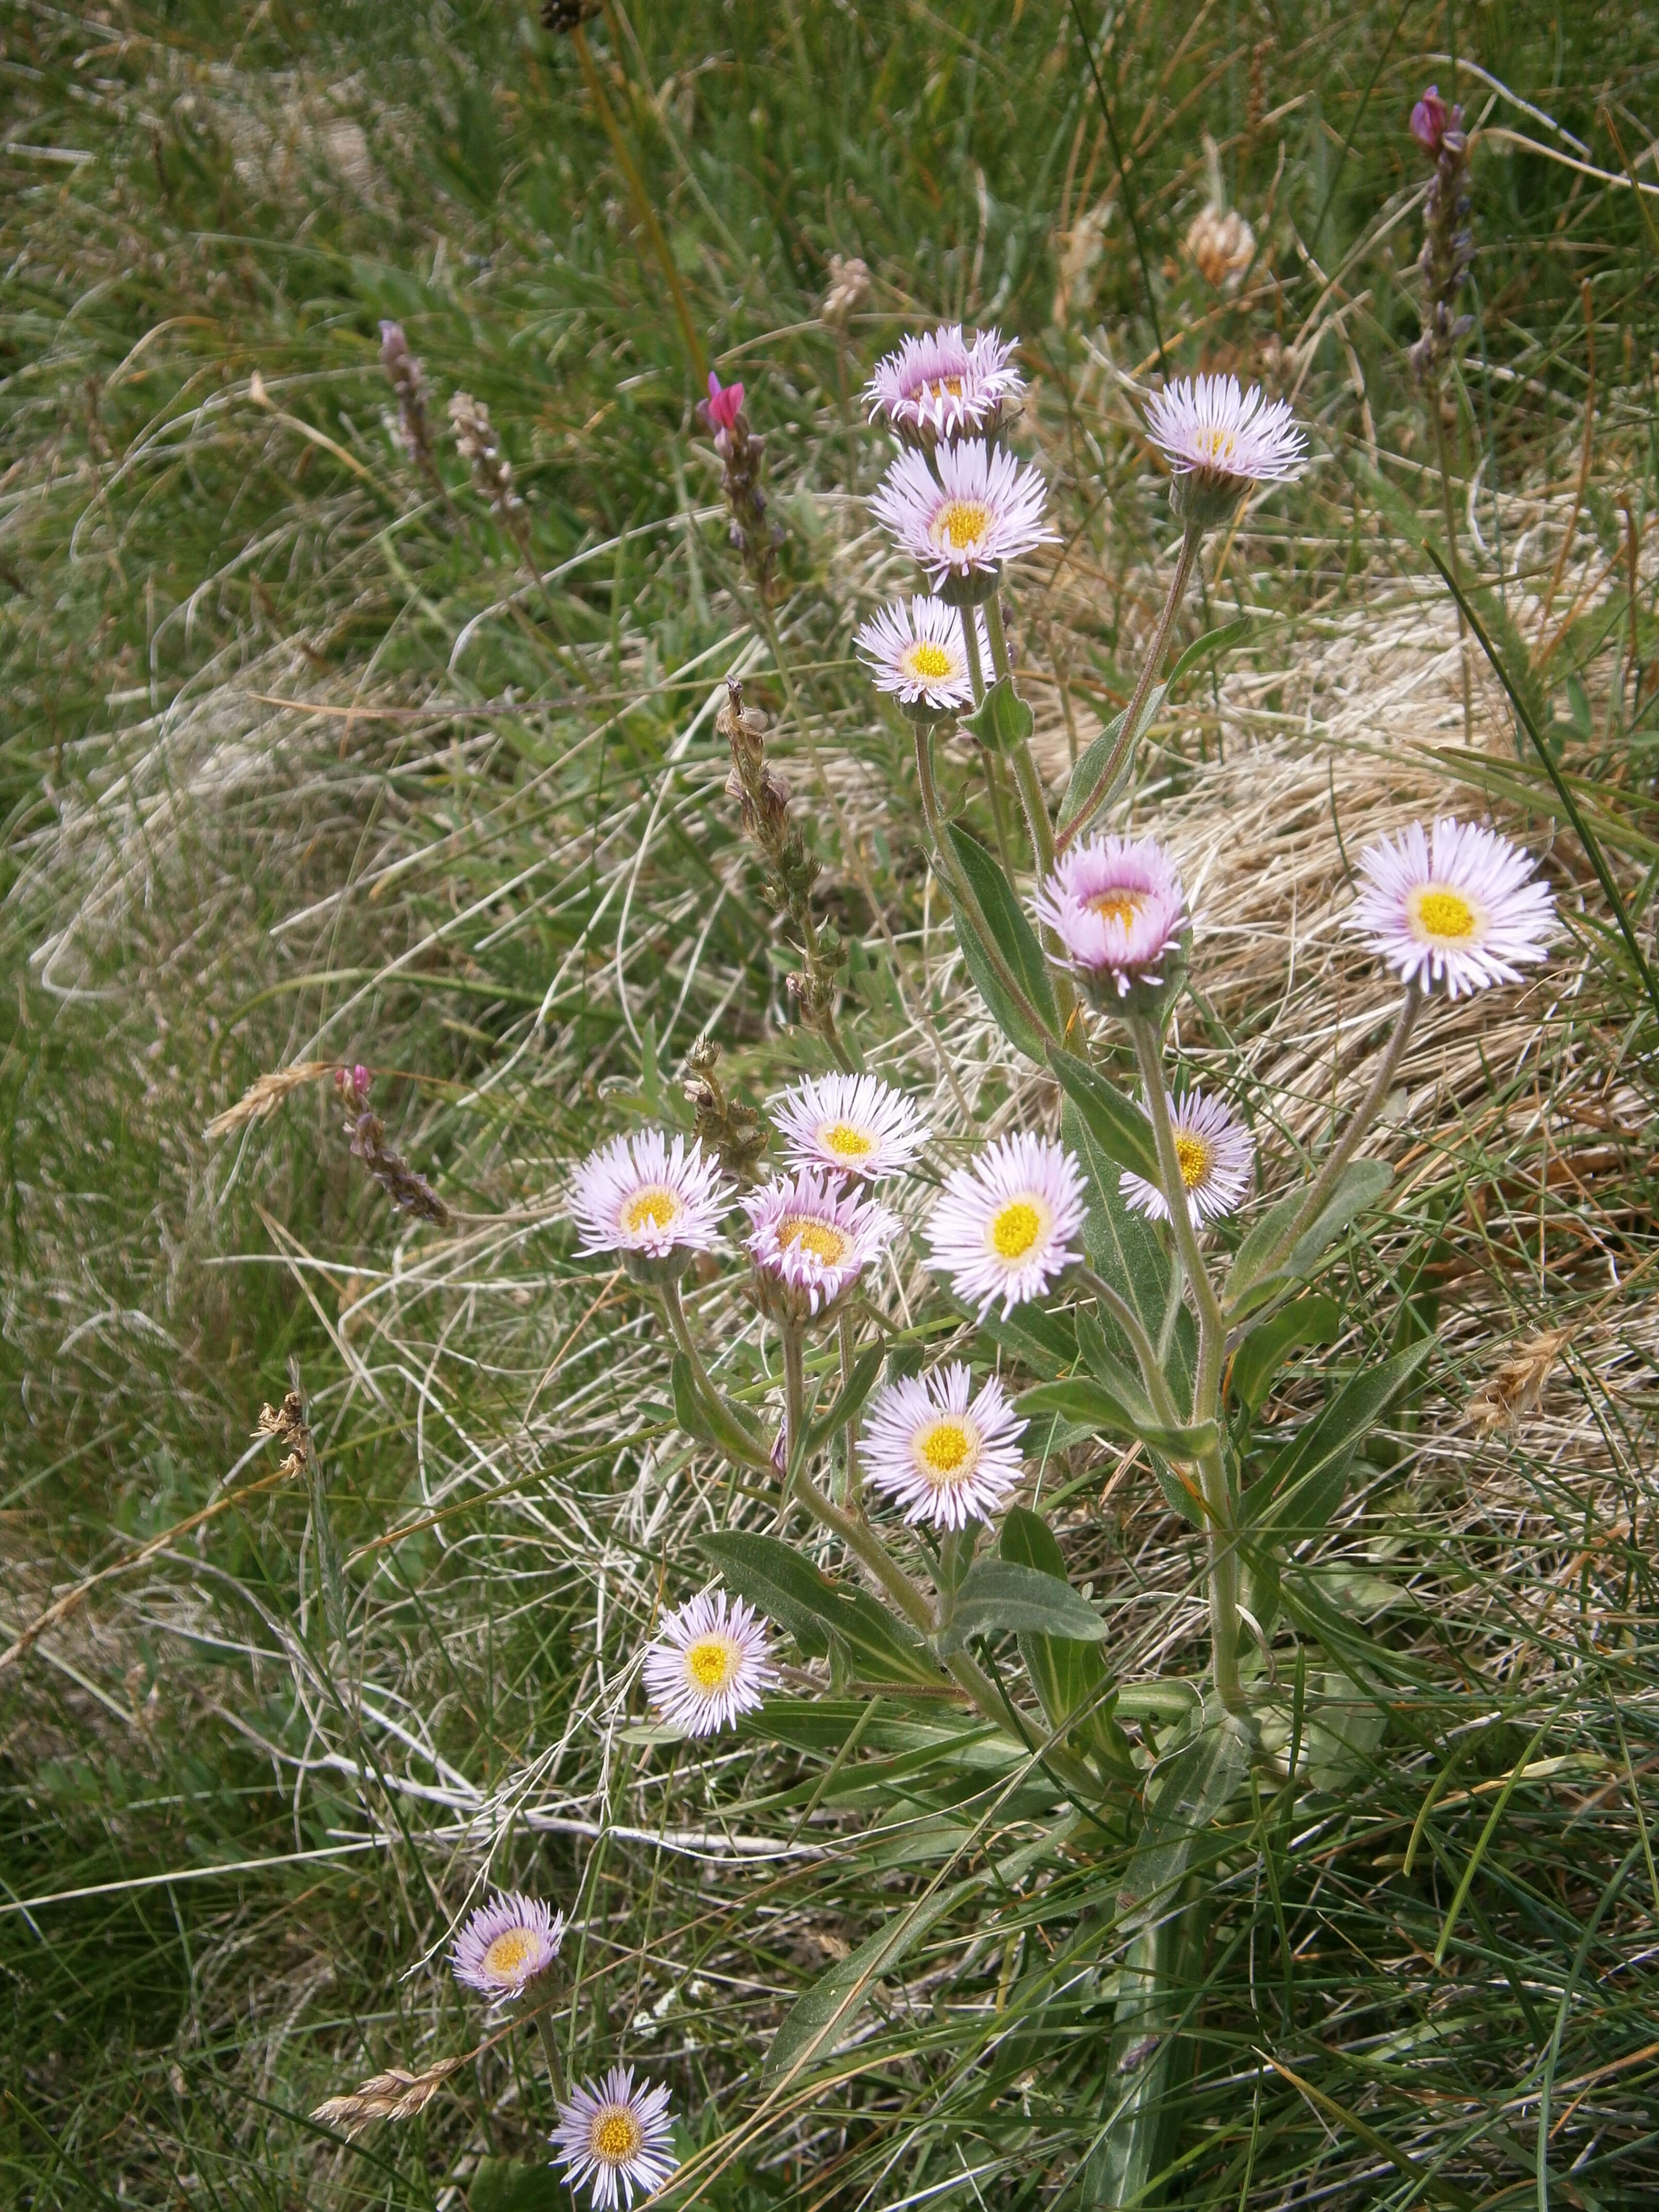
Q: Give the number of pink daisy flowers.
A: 15